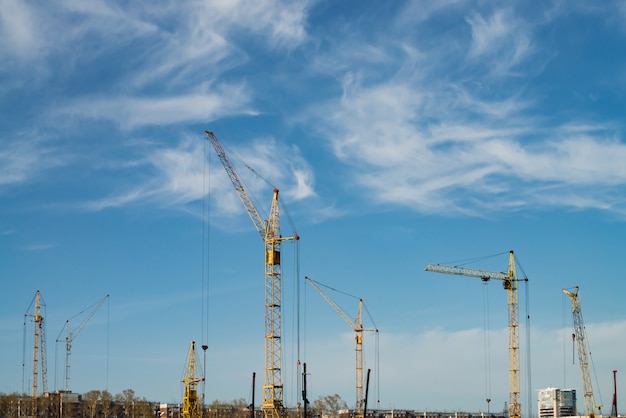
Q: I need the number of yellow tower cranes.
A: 7